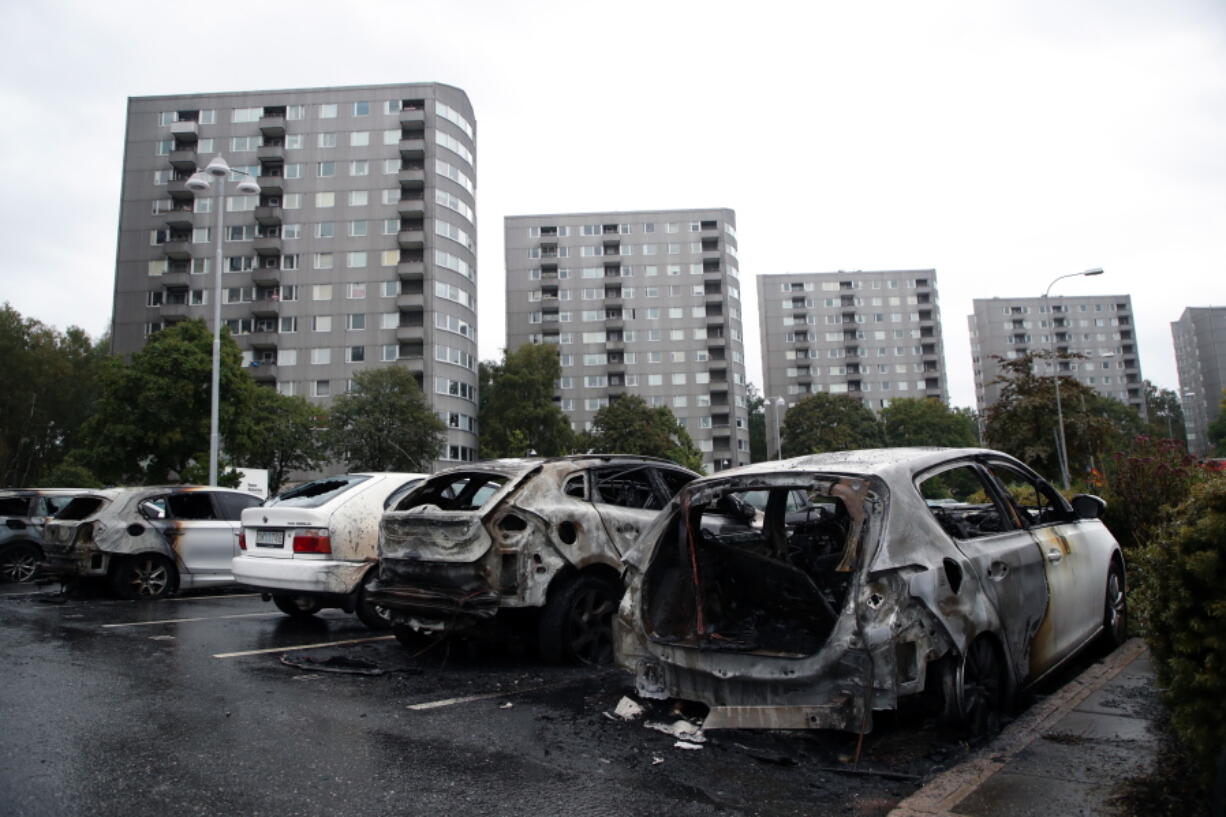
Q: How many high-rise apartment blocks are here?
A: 5